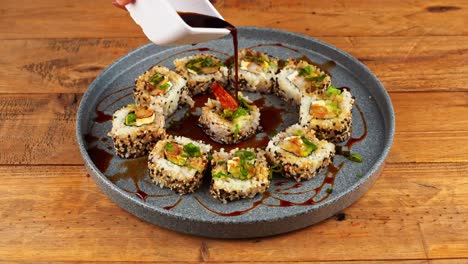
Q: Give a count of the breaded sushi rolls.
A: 10